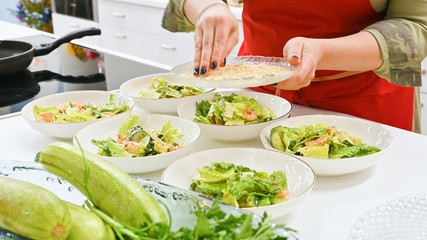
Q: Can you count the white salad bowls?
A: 6